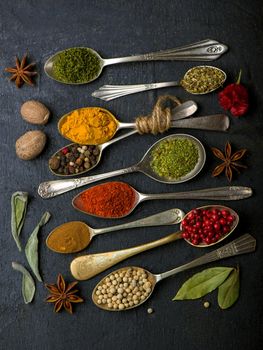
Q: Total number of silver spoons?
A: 8